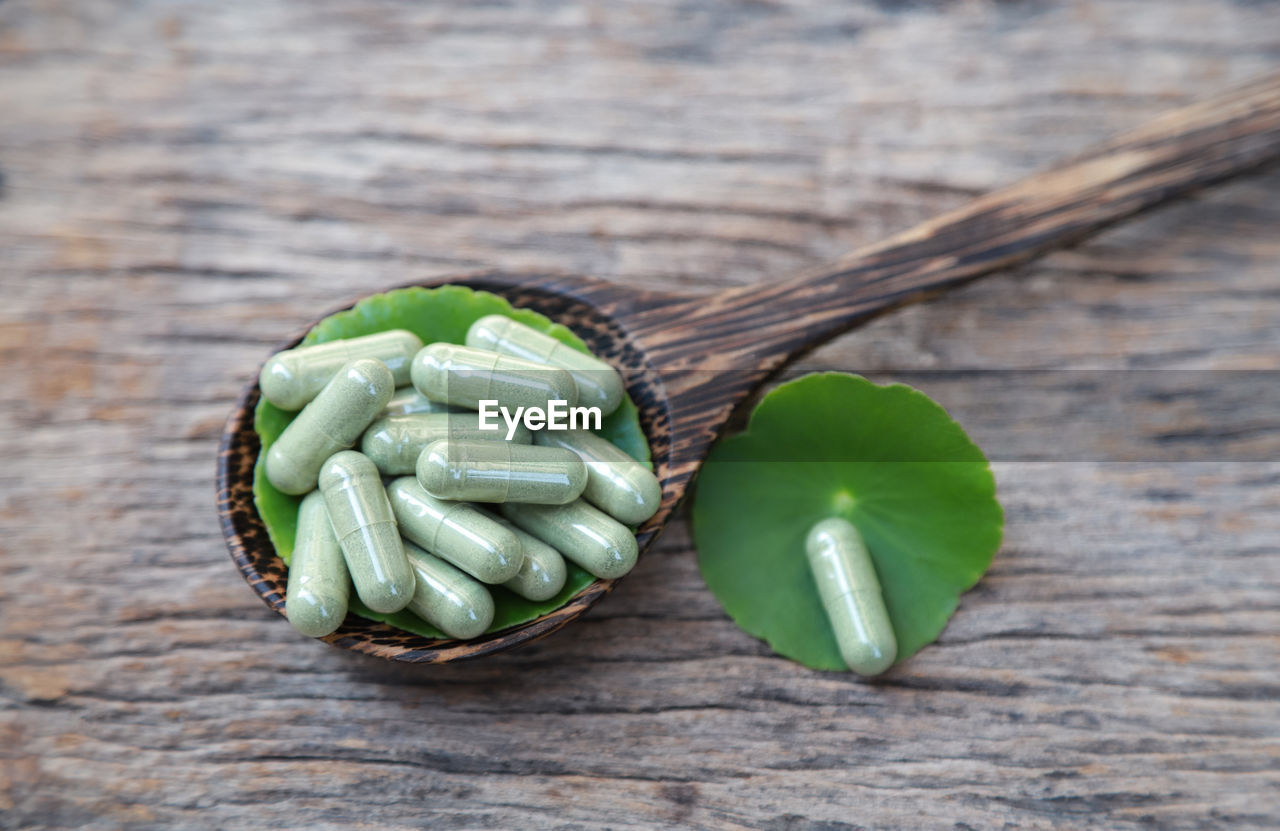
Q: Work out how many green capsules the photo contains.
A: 15